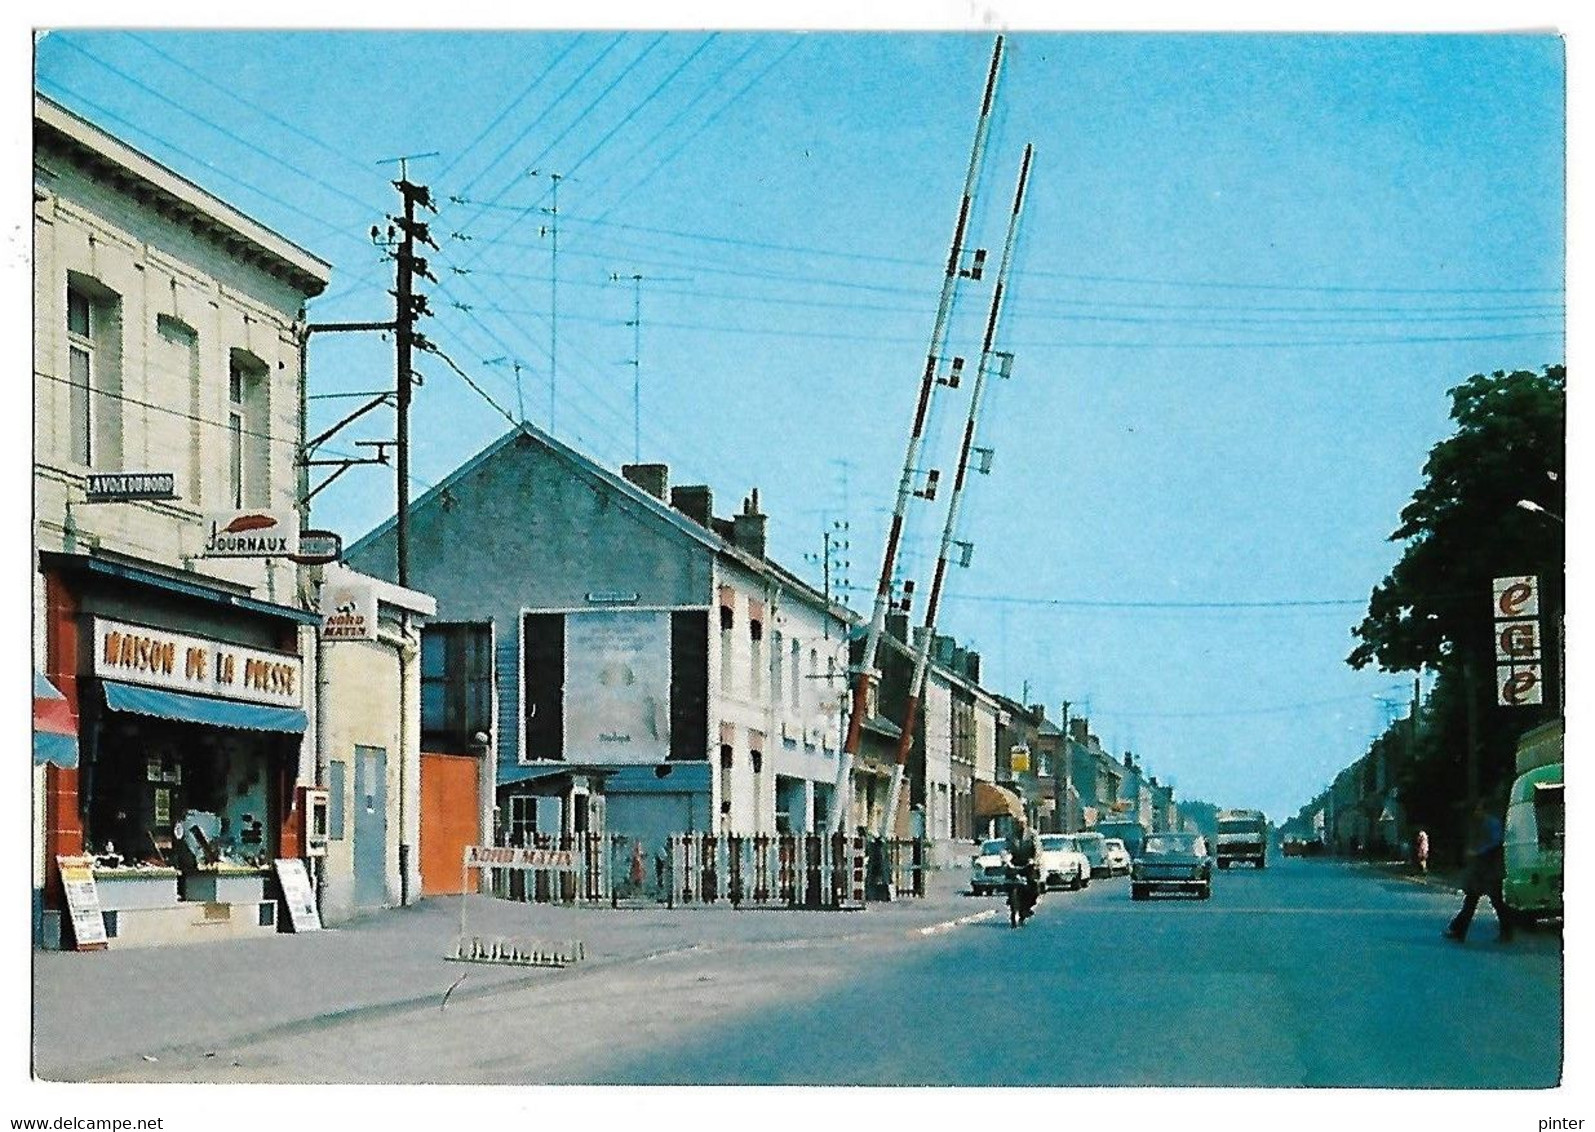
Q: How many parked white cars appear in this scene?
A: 3